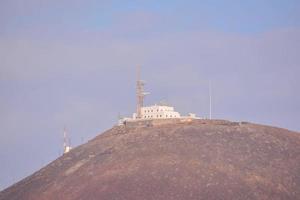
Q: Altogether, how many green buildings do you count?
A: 0